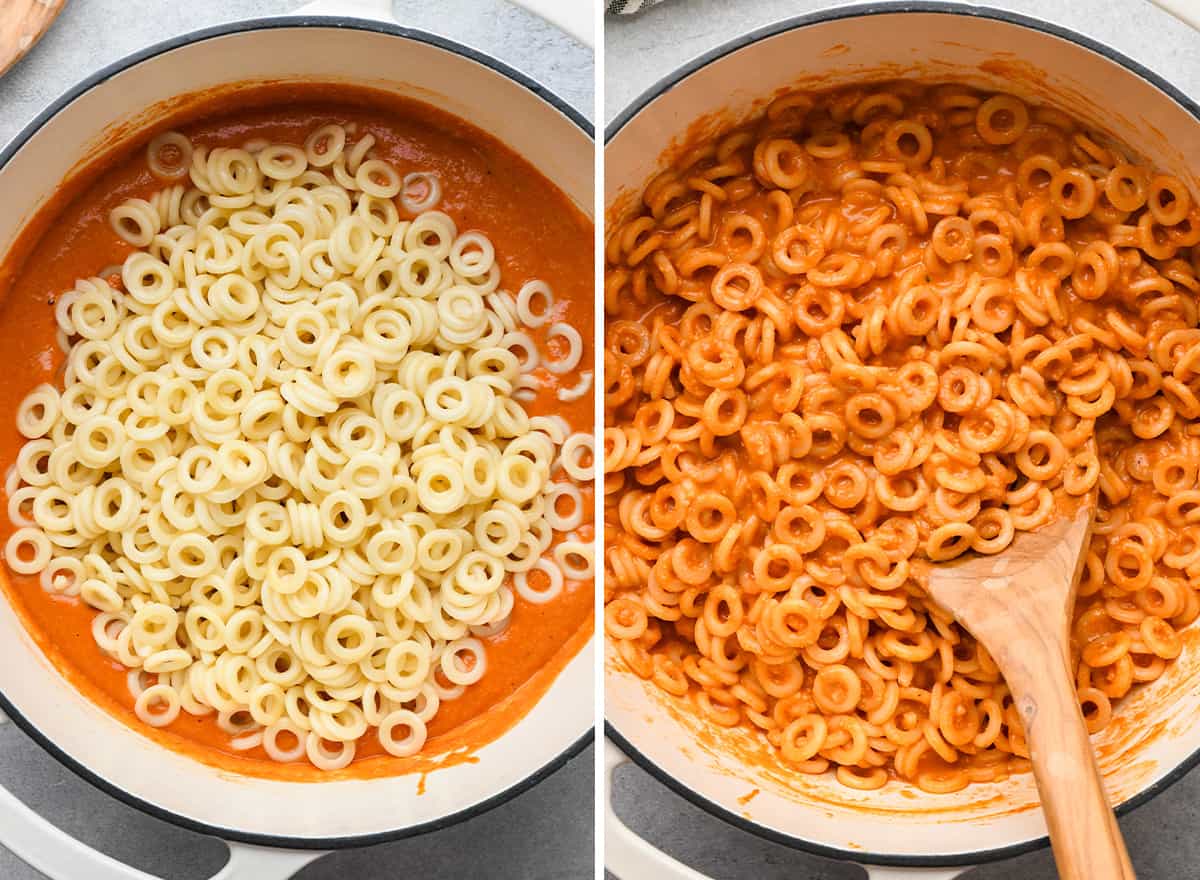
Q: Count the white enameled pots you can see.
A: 2